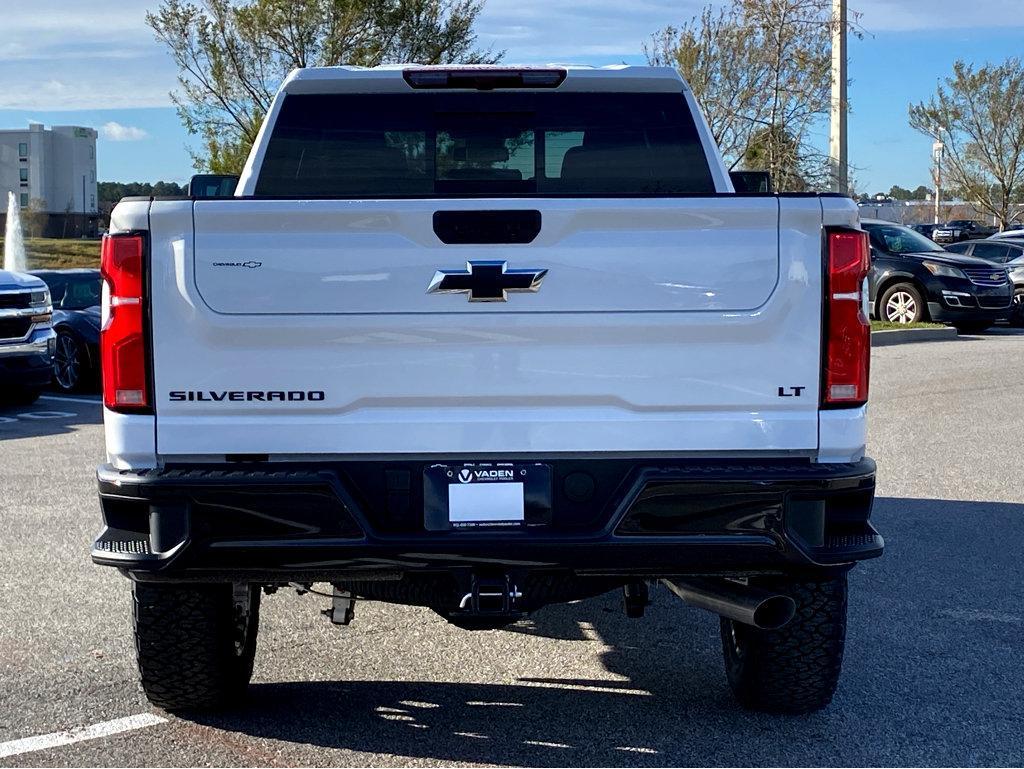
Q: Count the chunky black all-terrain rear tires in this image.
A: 2